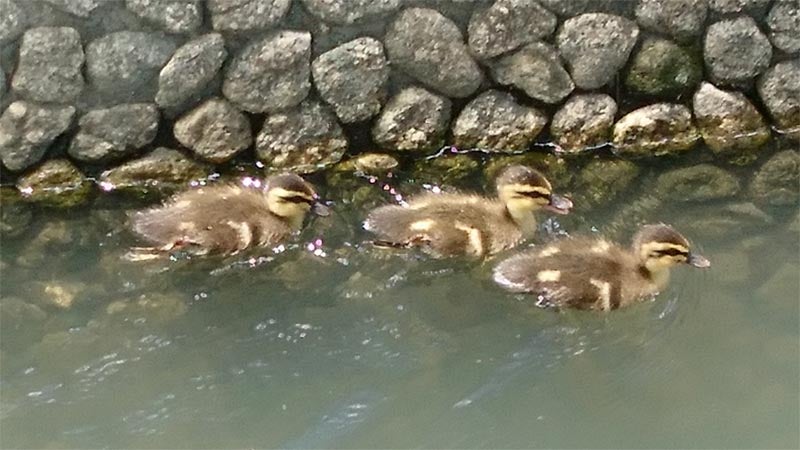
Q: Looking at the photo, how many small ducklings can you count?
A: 3